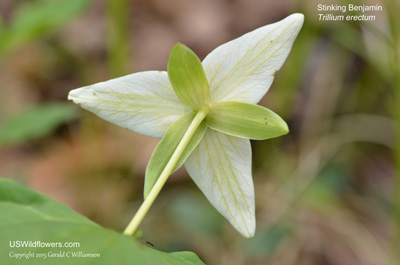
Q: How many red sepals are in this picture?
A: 0